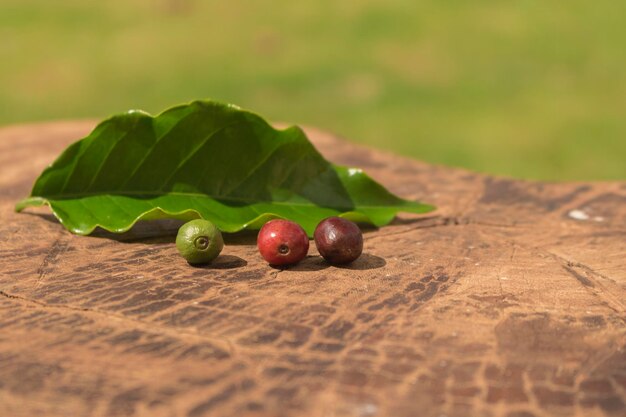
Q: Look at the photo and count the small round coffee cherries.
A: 3